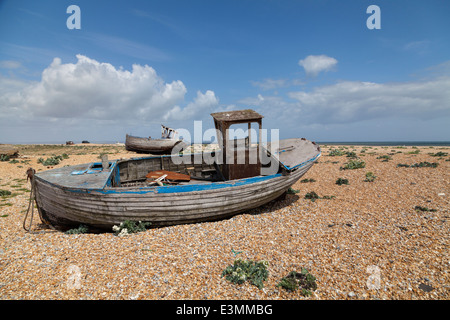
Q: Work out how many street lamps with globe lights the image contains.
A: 0